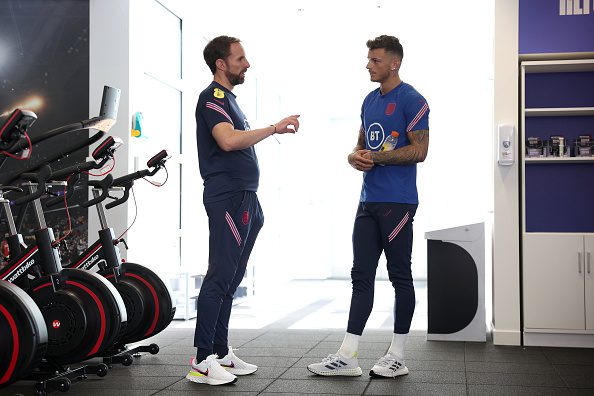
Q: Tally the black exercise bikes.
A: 3